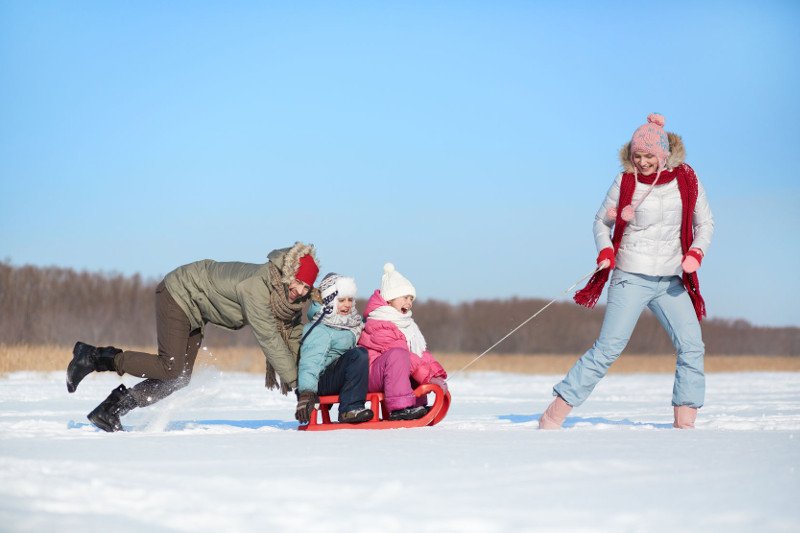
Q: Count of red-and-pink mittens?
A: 2